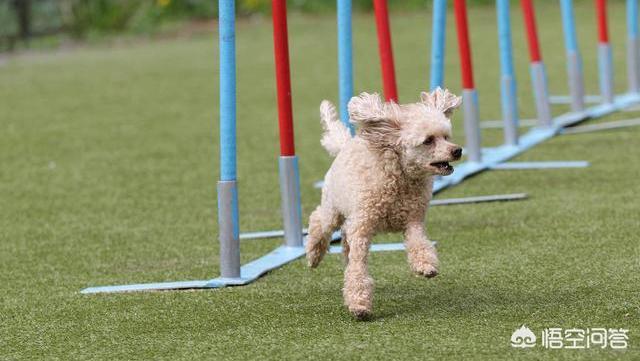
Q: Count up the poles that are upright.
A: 11